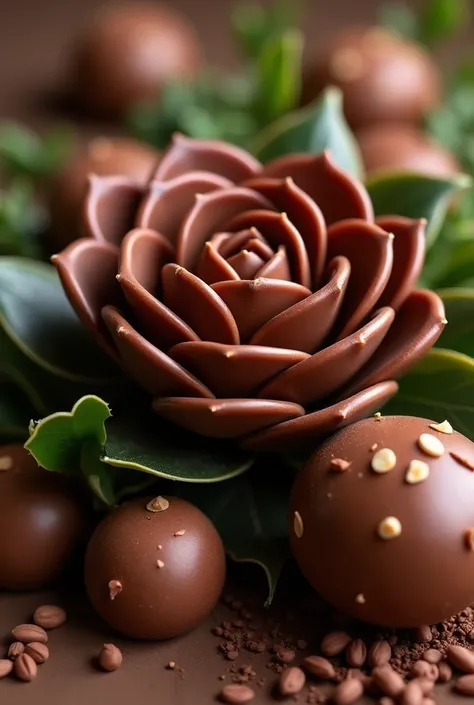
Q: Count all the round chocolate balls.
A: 7